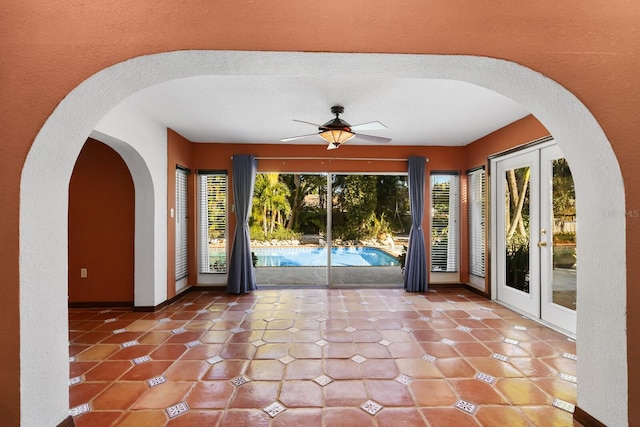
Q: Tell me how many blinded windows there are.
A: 4